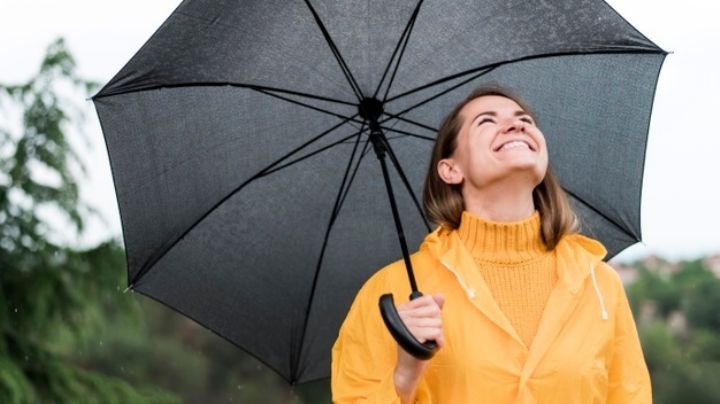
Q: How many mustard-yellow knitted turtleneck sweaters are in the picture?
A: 1